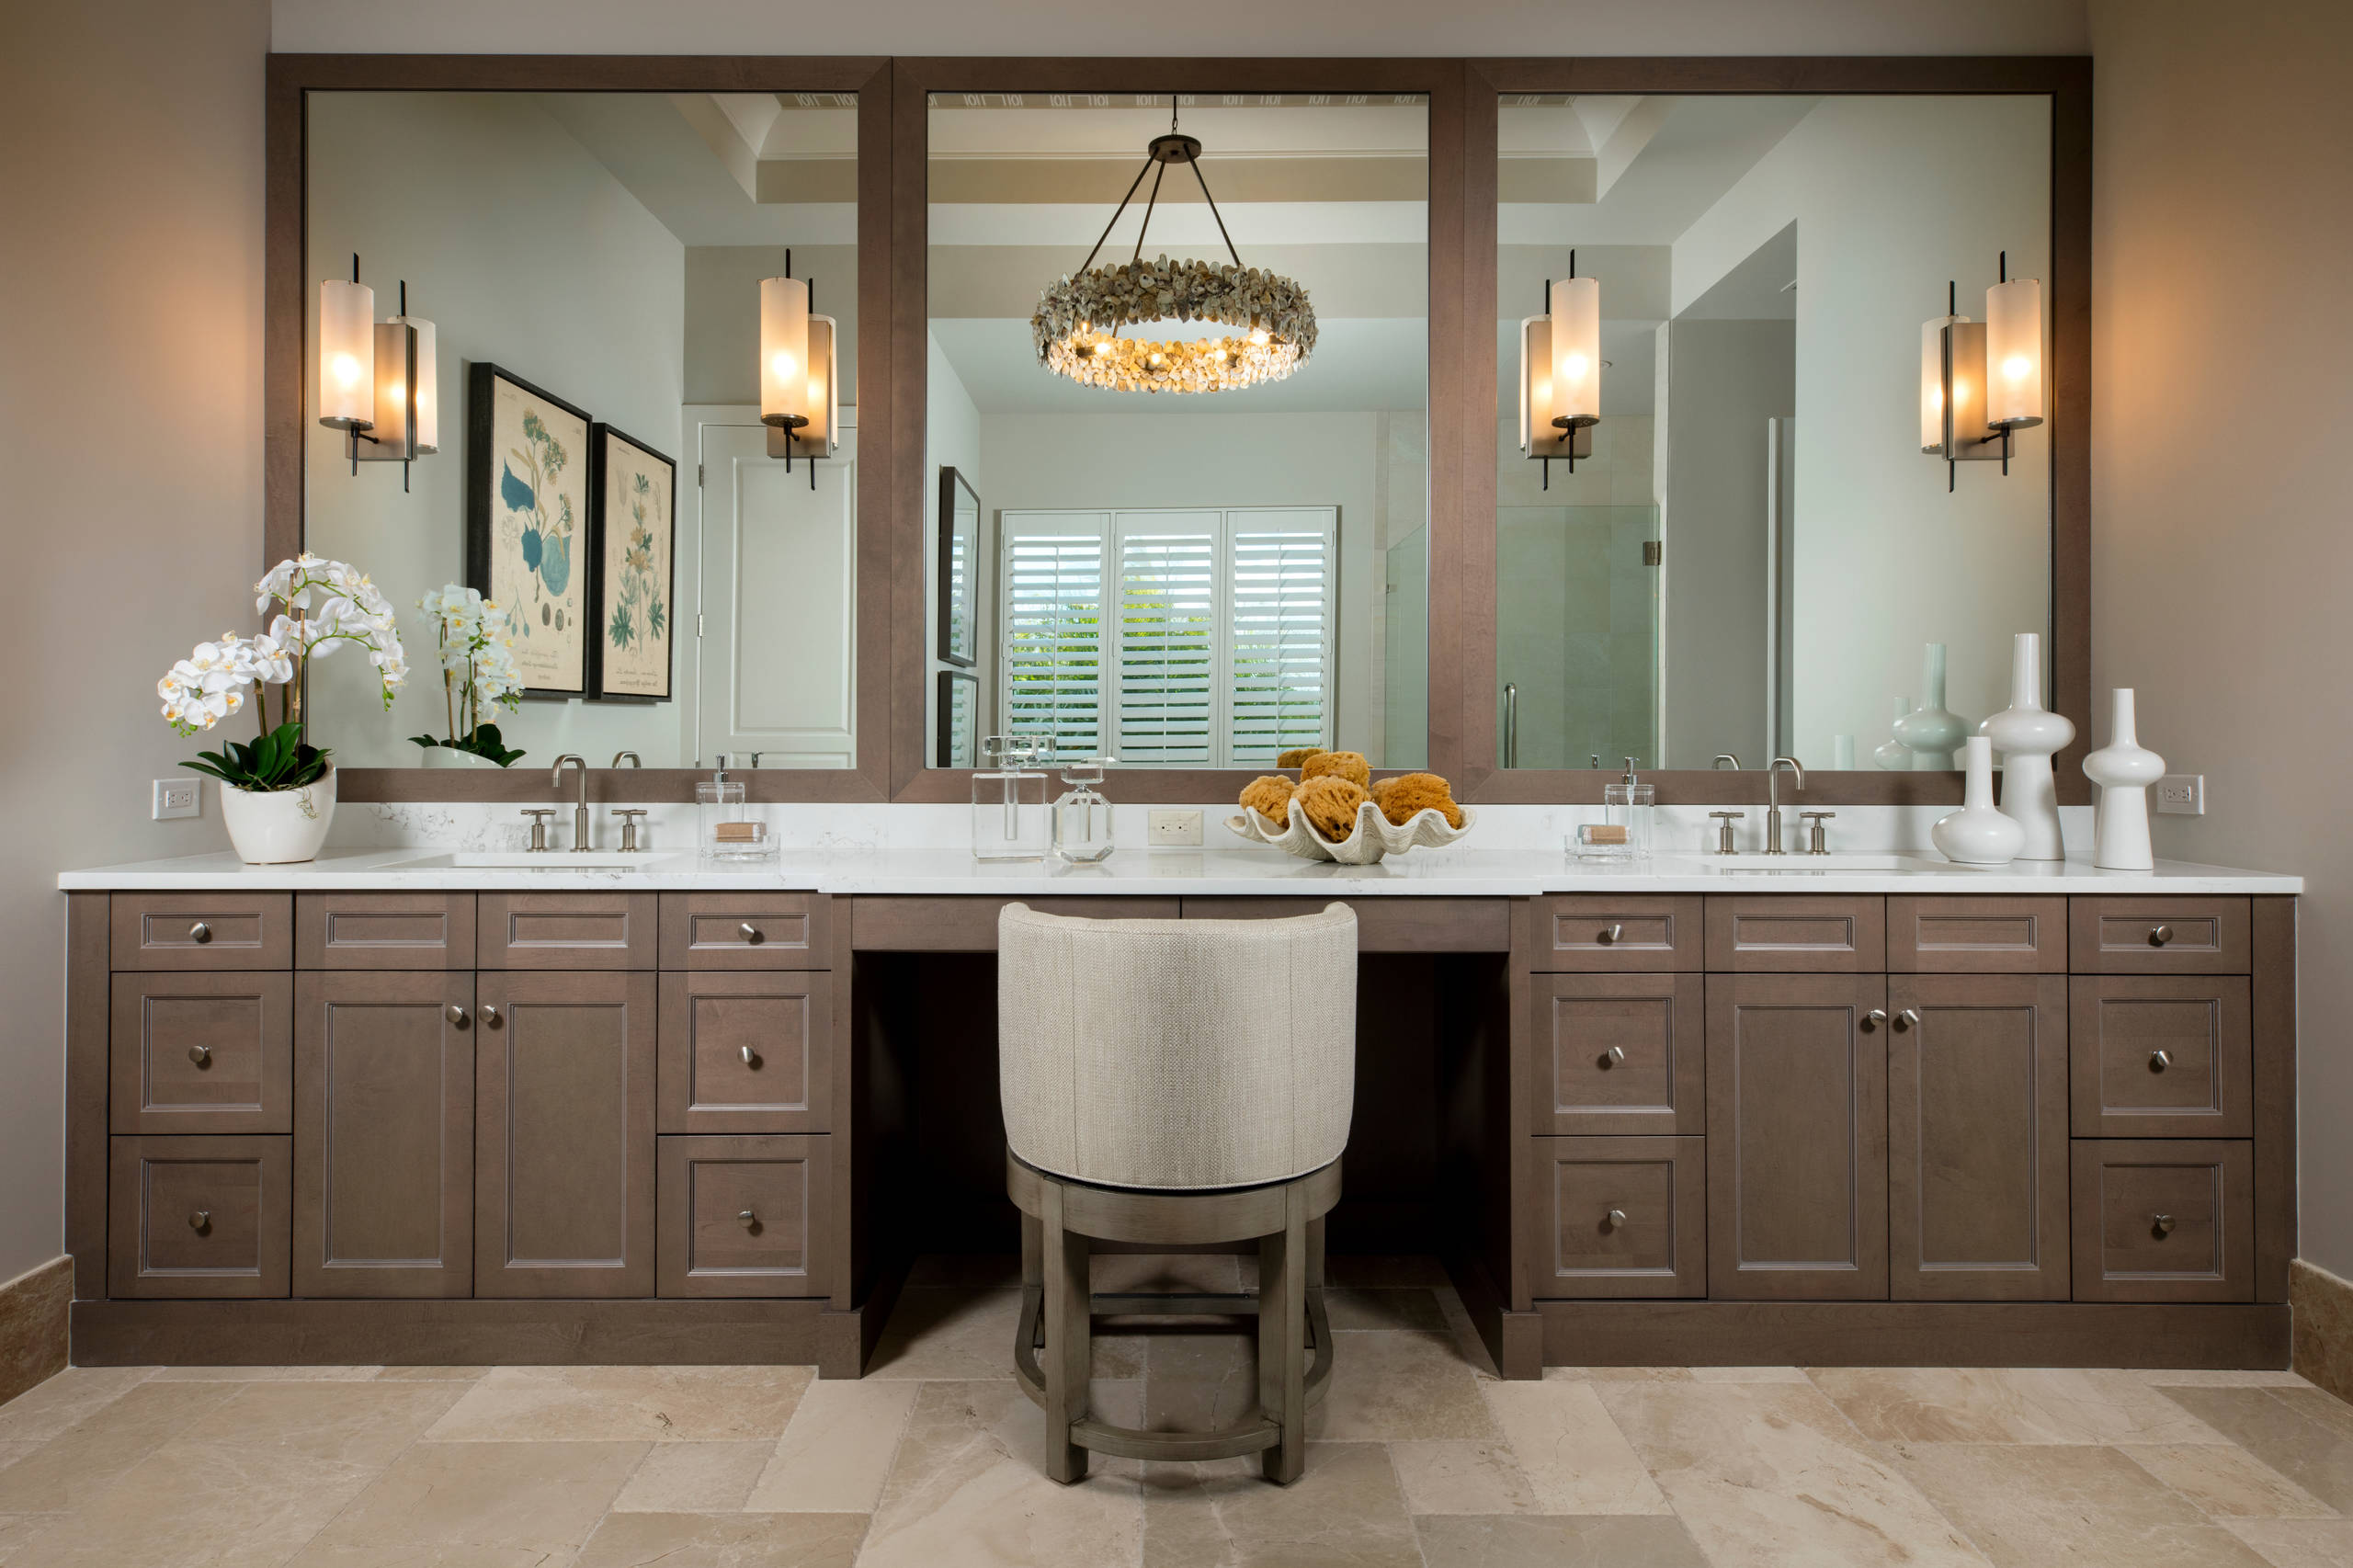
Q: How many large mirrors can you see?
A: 3